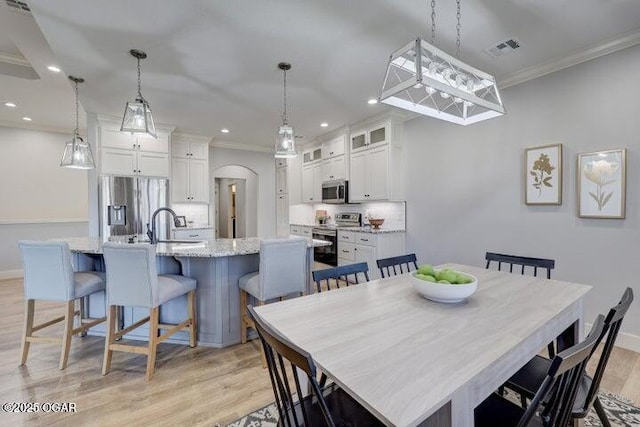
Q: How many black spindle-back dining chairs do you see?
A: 6